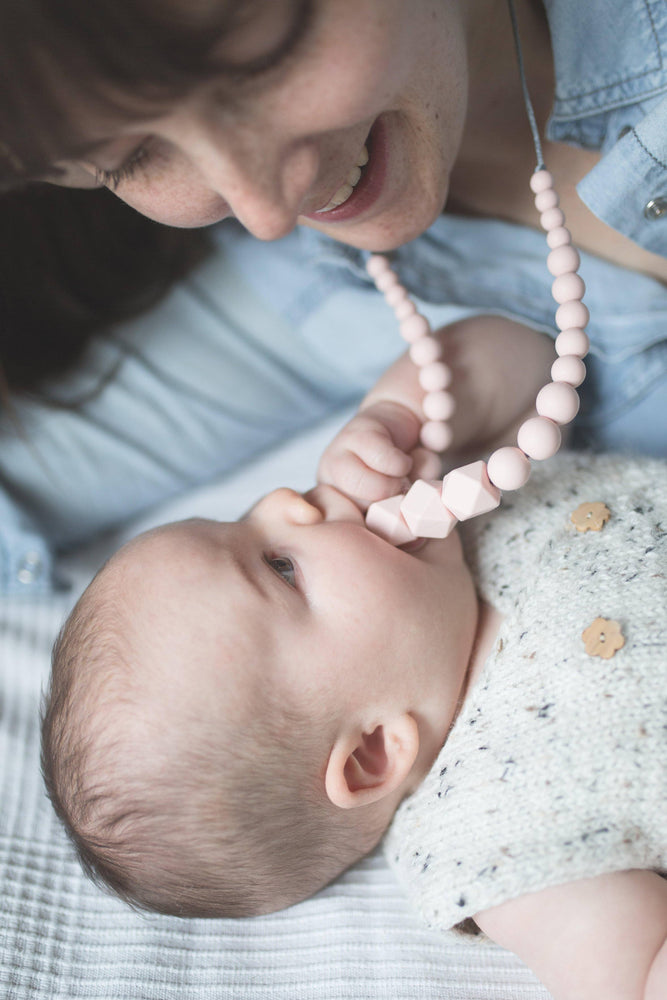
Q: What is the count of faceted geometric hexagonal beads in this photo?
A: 3